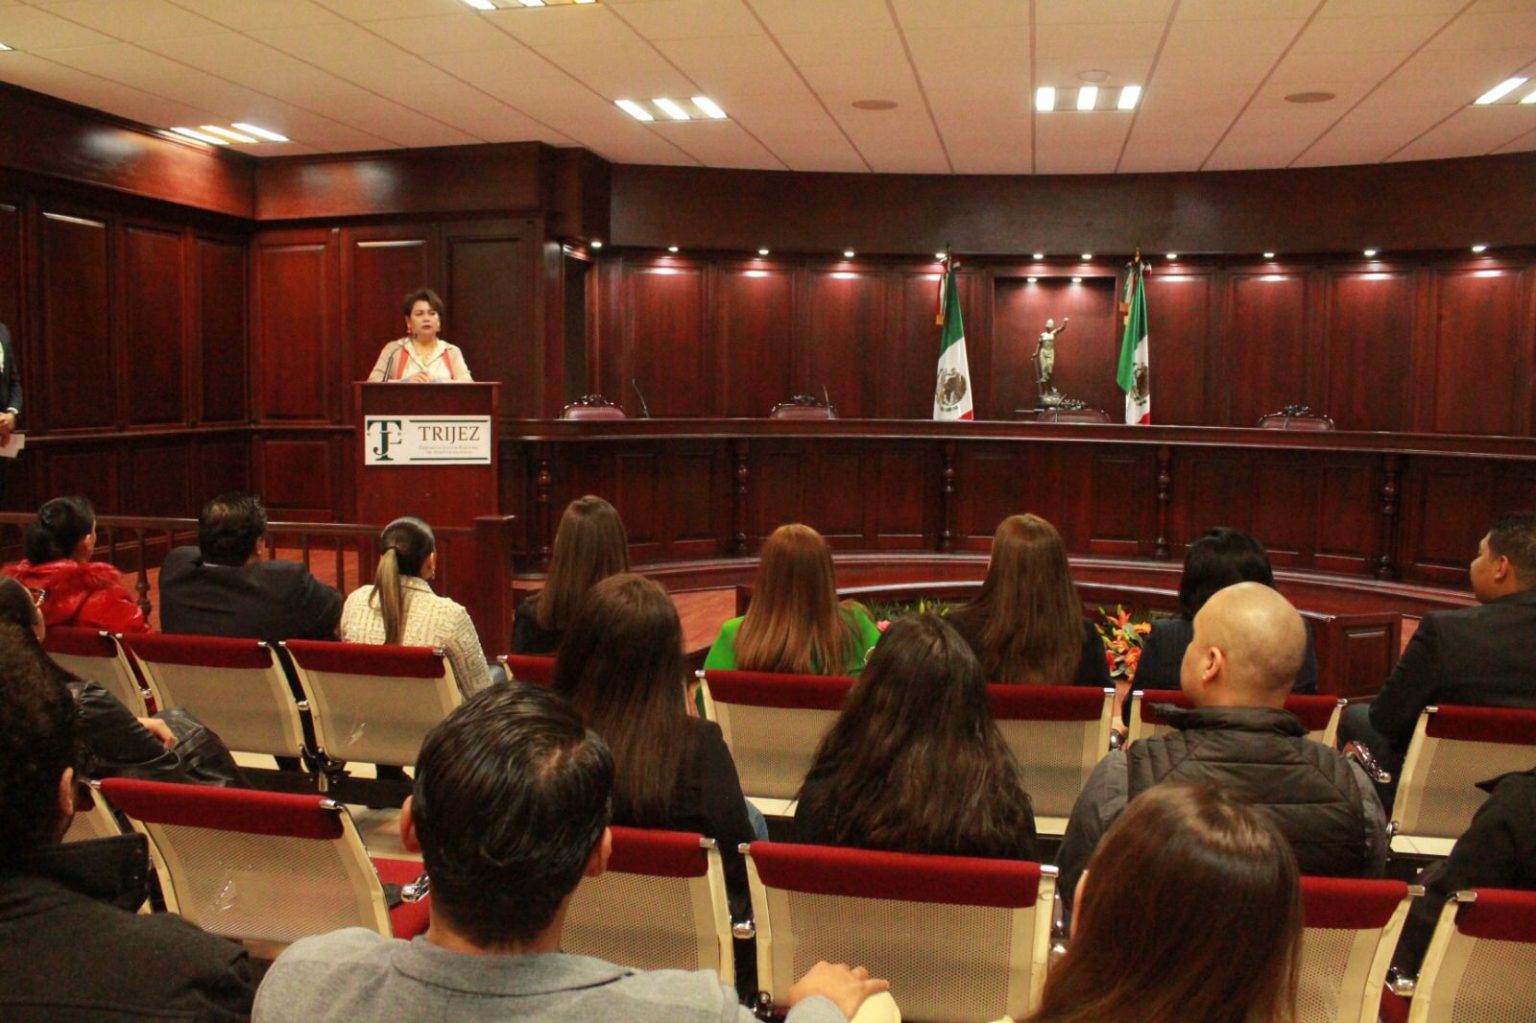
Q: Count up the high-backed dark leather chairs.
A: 4